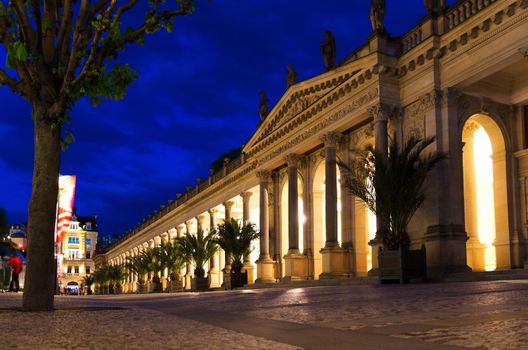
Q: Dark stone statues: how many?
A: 5